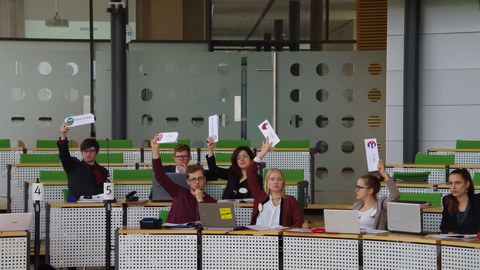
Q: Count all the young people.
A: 7